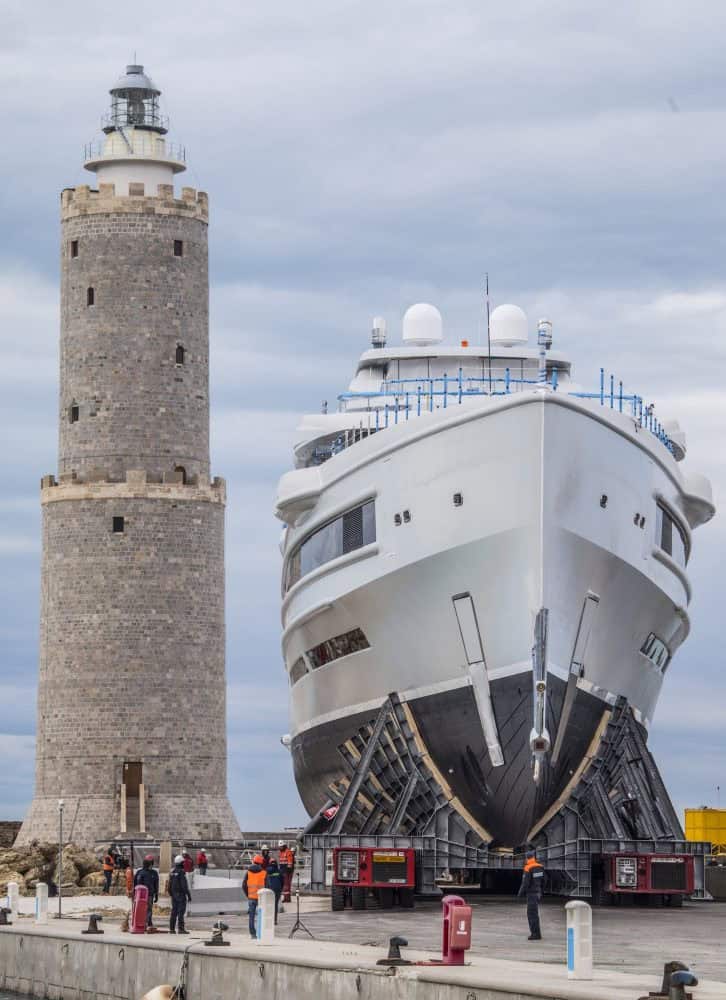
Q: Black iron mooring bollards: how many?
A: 6